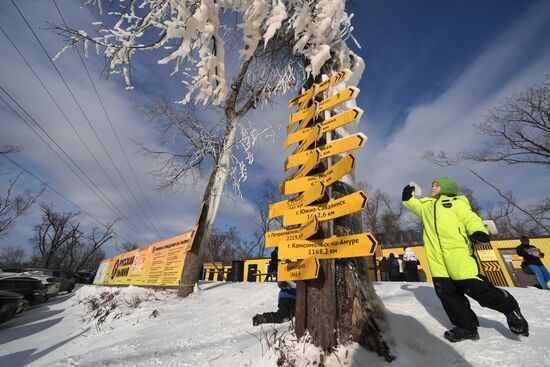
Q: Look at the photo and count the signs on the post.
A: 14